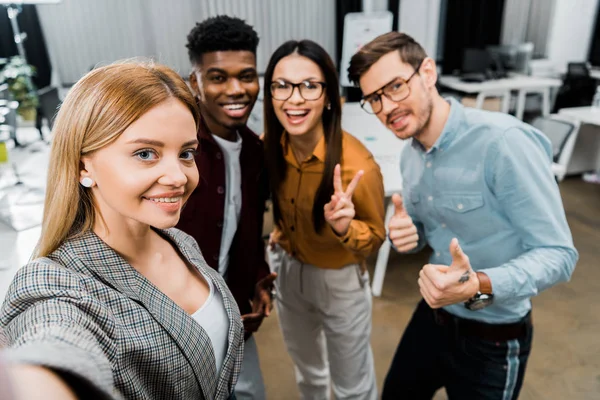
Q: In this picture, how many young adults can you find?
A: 4